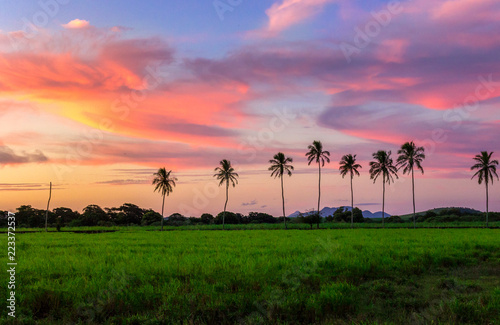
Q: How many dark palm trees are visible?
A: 8